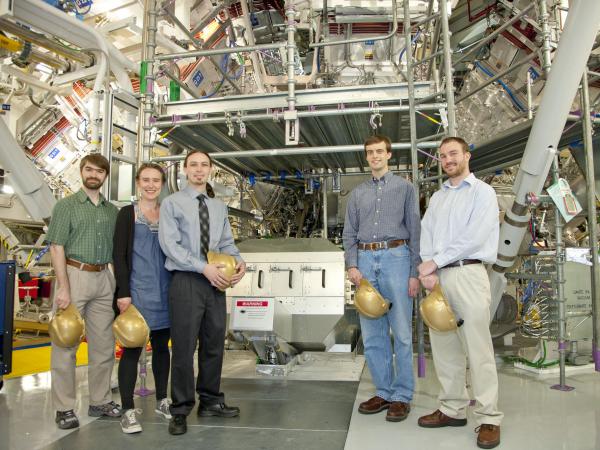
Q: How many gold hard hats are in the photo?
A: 5